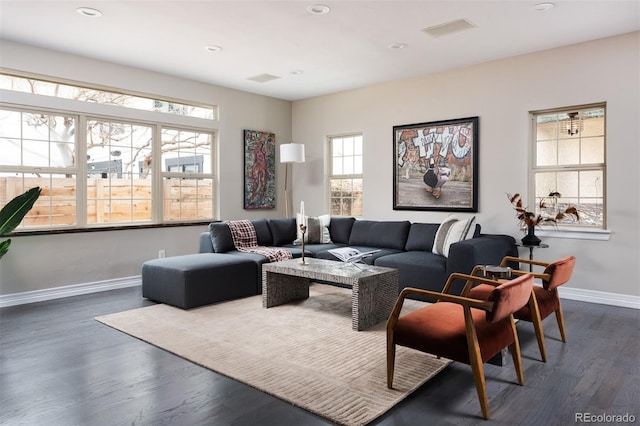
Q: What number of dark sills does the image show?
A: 1